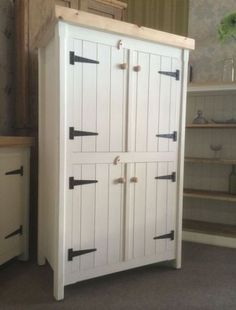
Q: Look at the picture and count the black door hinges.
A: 10